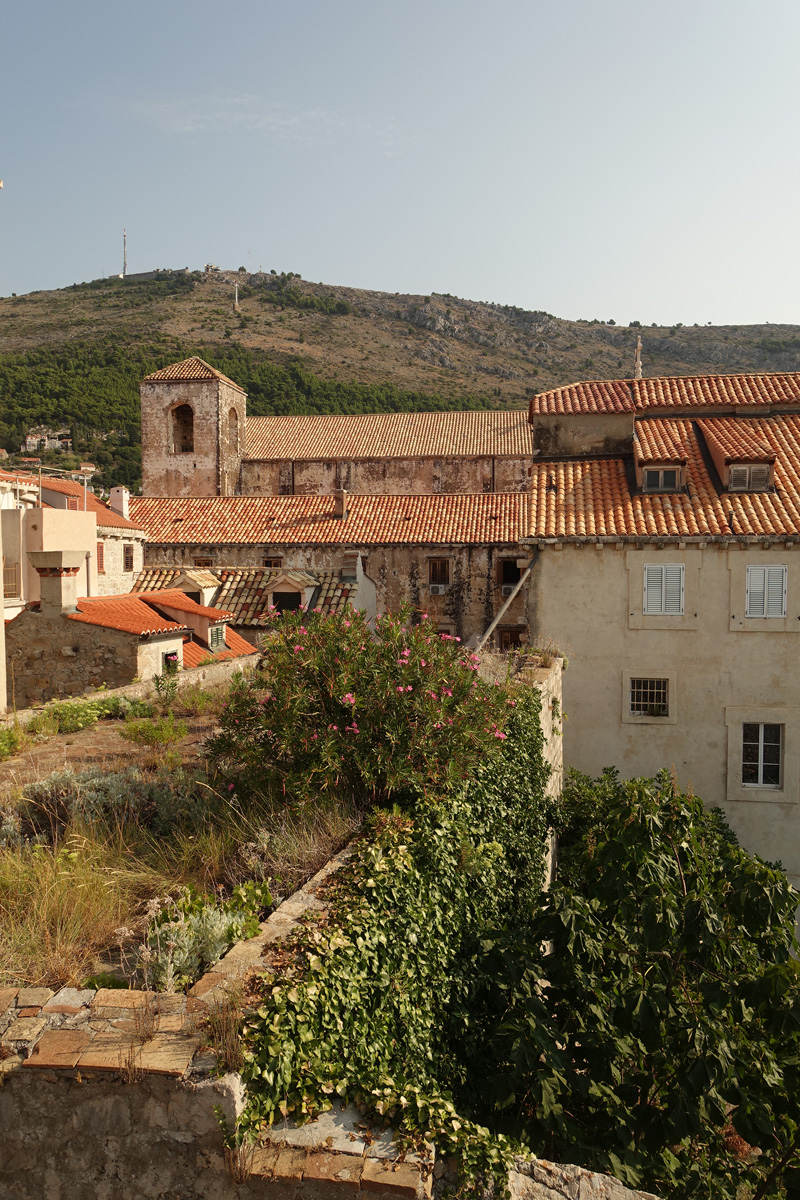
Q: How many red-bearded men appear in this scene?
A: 0